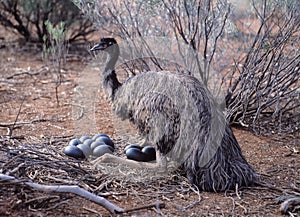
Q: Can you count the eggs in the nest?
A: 12